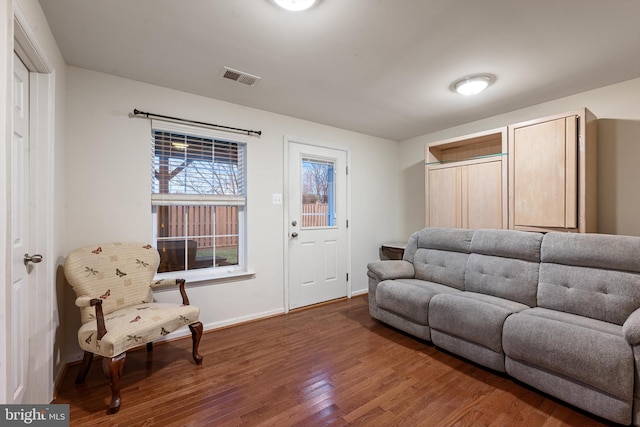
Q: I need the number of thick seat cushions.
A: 3